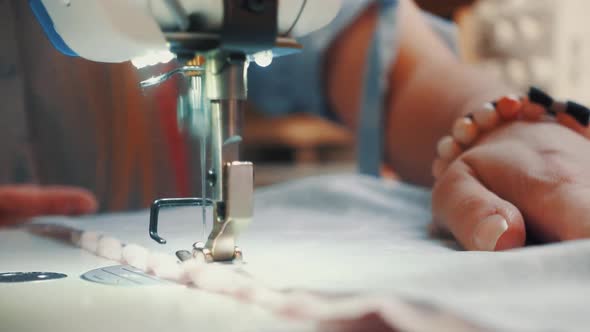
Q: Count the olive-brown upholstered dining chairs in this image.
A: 0